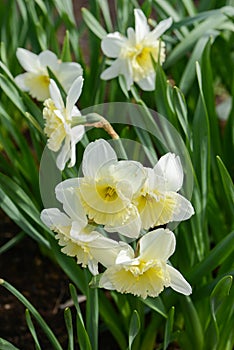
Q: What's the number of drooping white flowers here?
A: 7